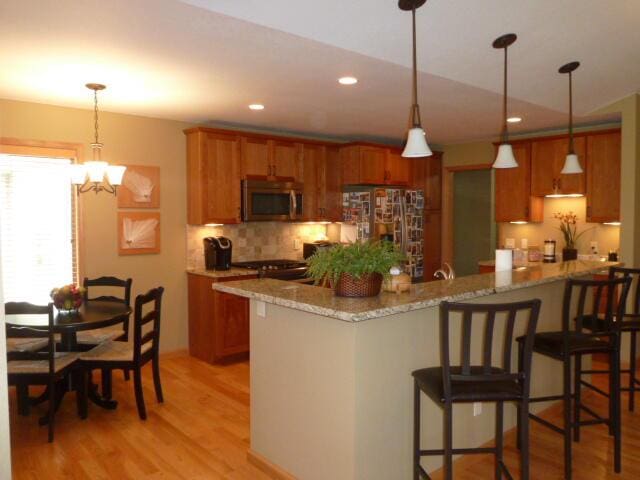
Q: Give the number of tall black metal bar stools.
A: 3